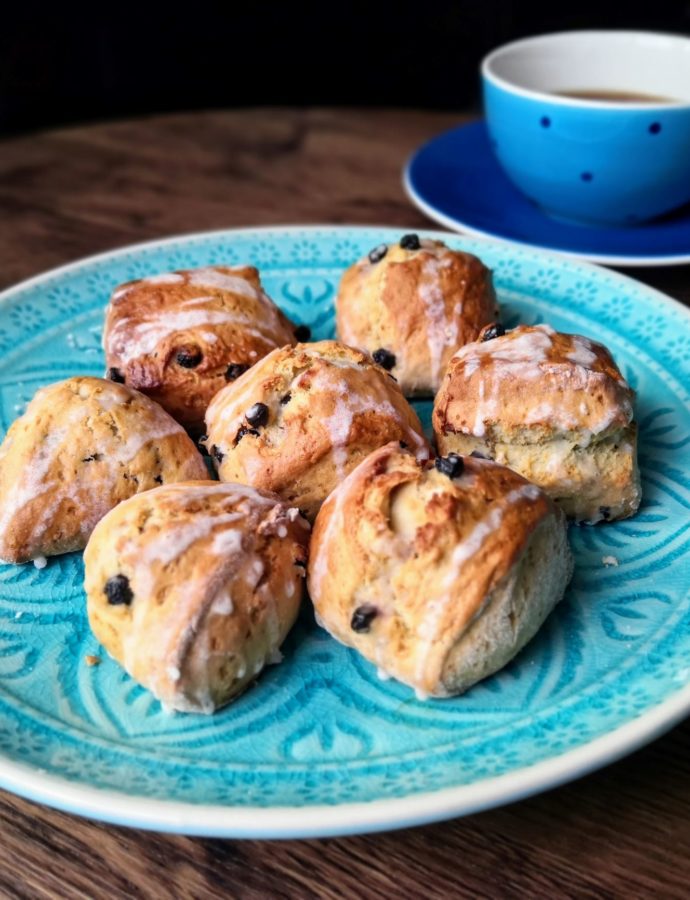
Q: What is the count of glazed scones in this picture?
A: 7